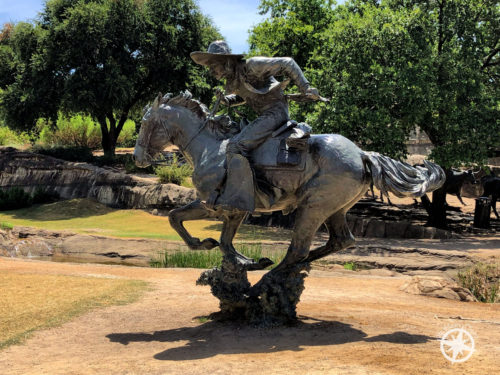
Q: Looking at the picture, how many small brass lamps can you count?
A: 0